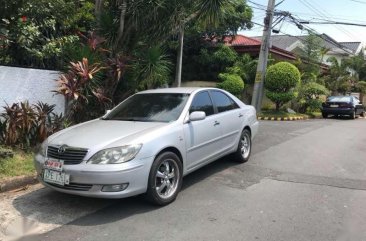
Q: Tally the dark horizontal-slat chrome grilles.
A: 1